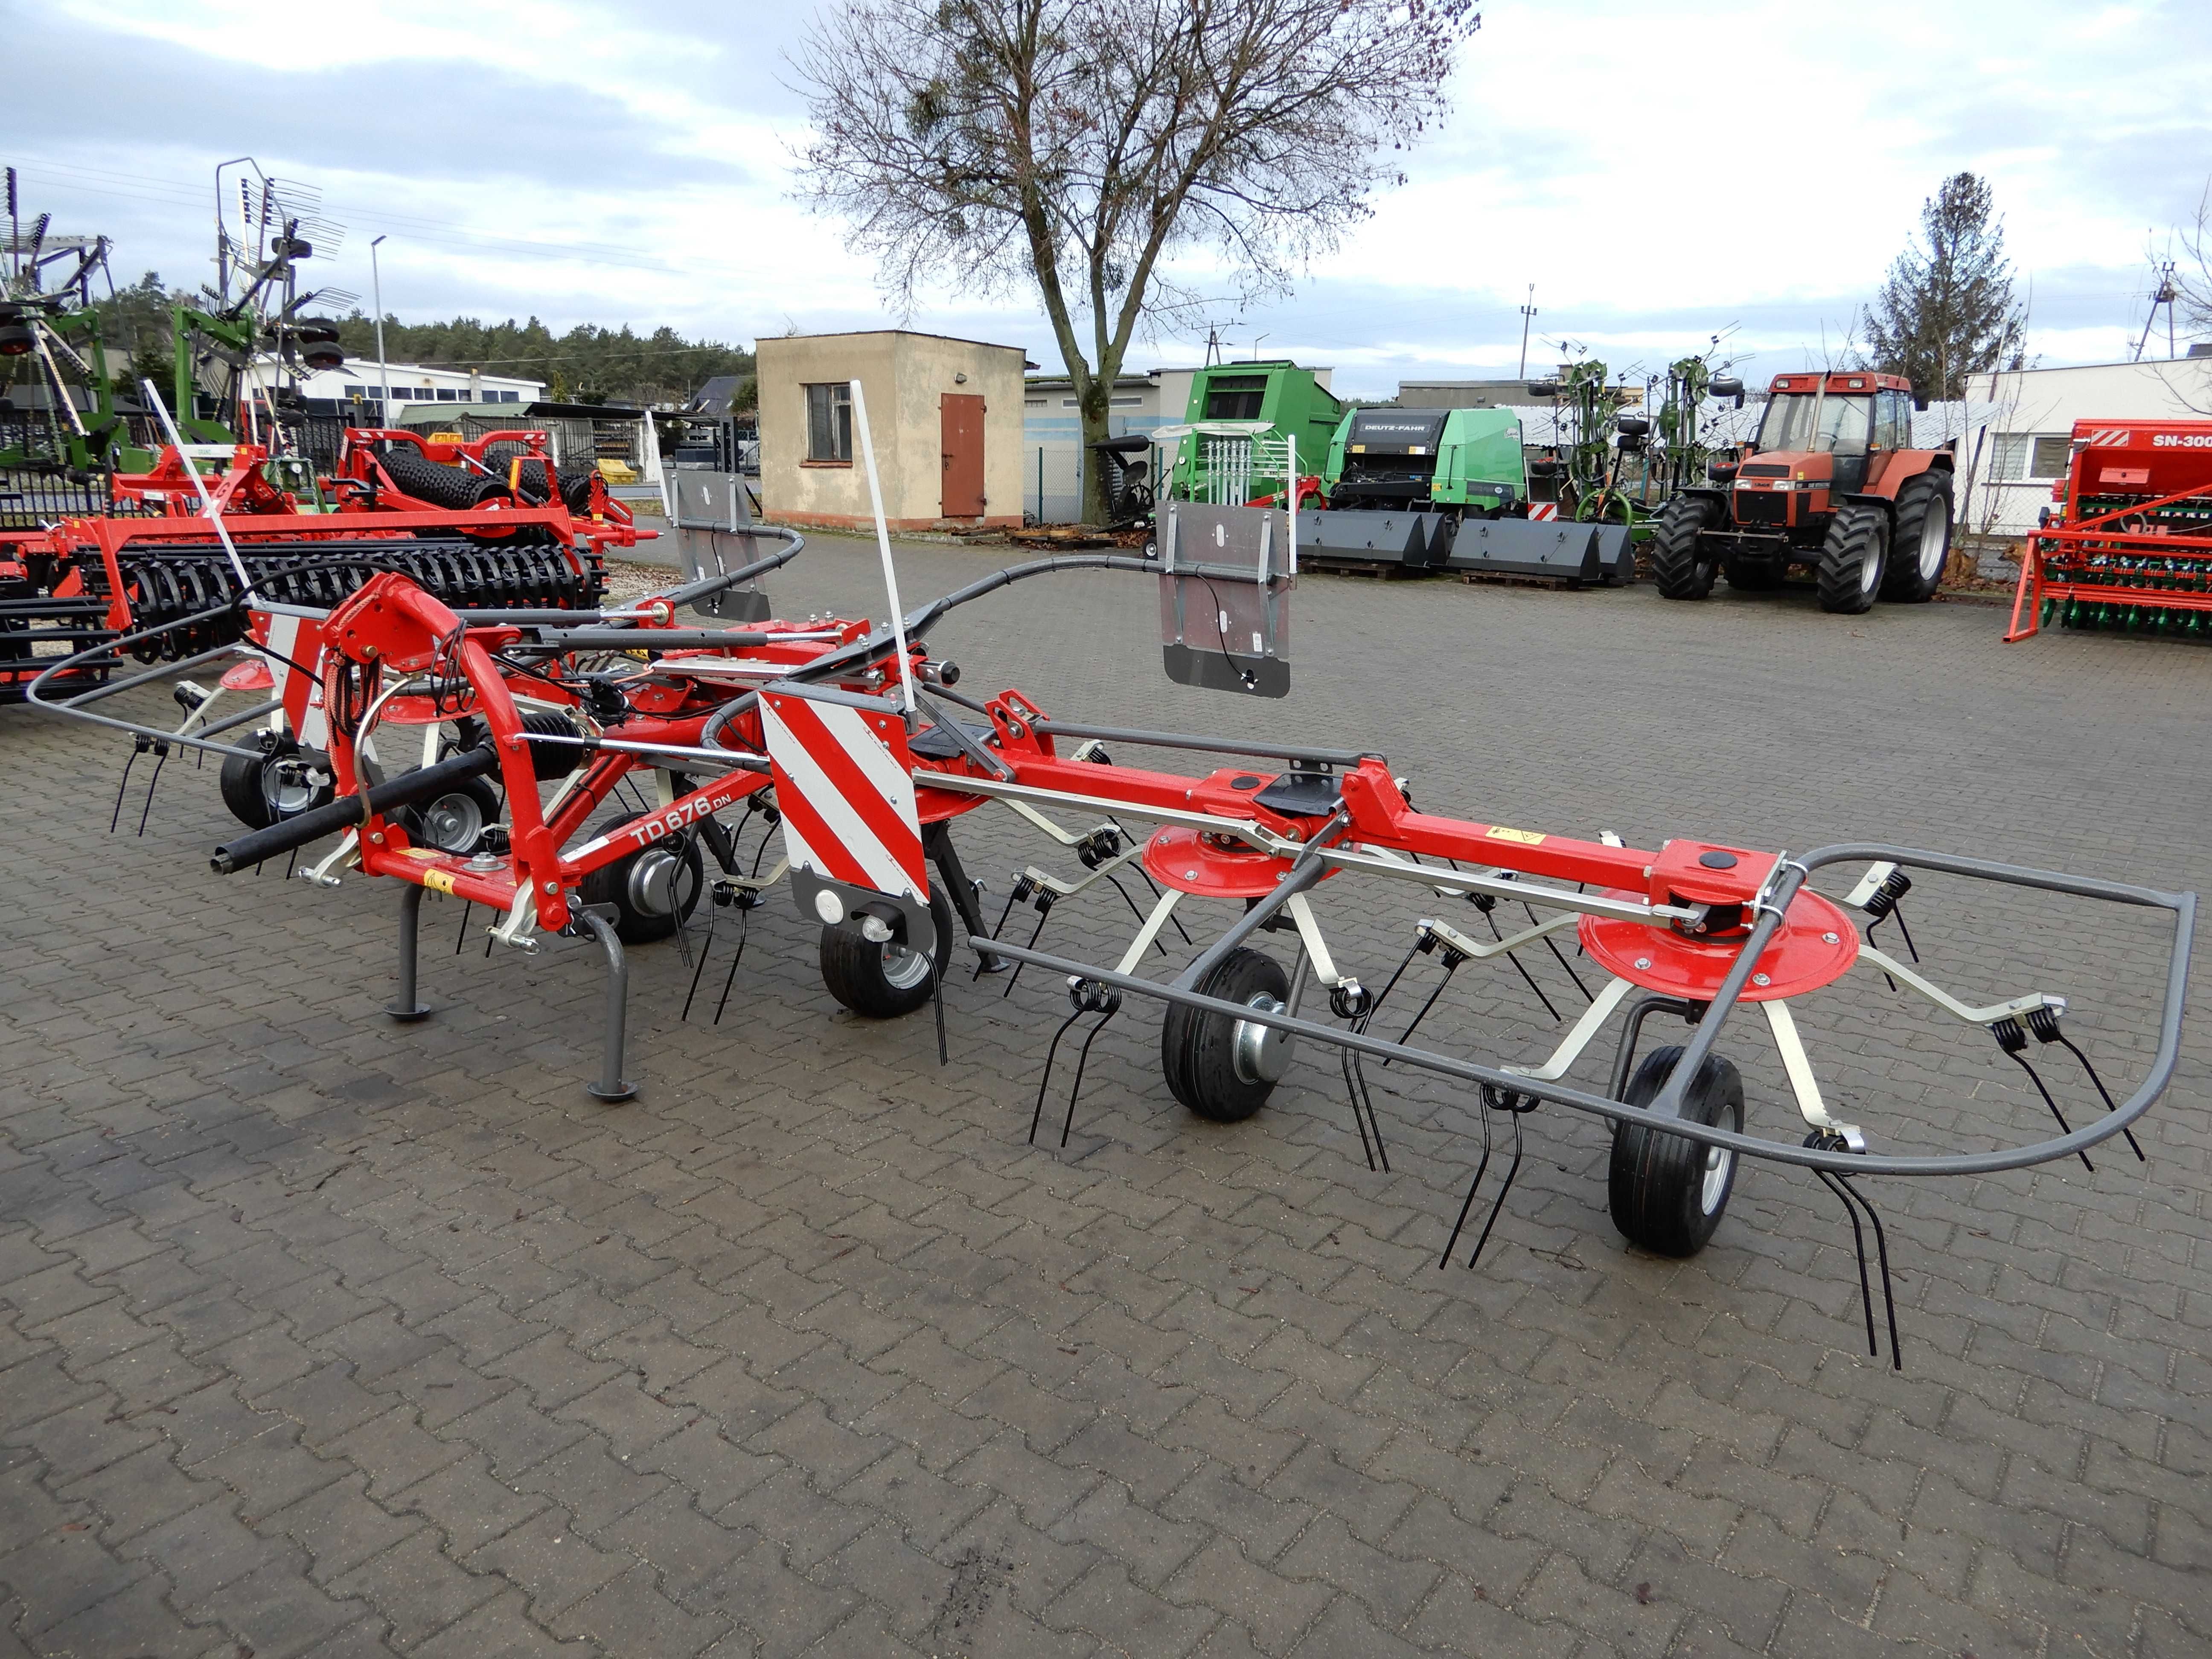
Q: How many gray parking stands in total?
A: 2